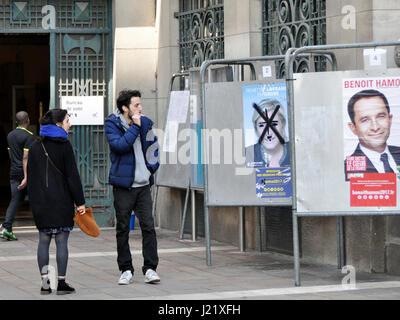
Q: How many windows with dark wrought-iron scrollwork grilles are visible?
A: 2